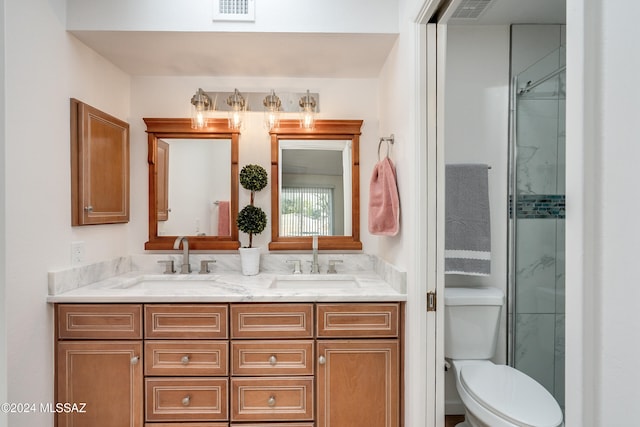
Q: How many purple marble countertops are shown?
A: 0